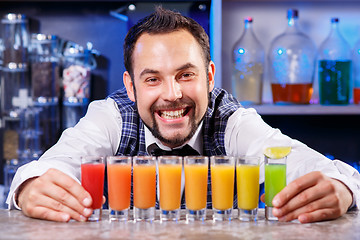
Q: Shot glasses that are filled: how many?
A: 8